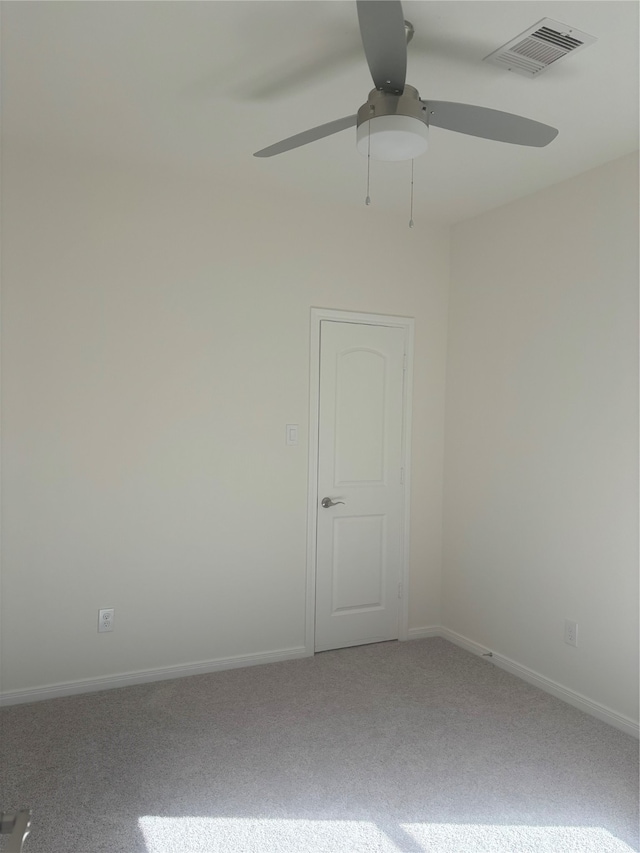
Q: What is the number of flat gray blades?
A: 3